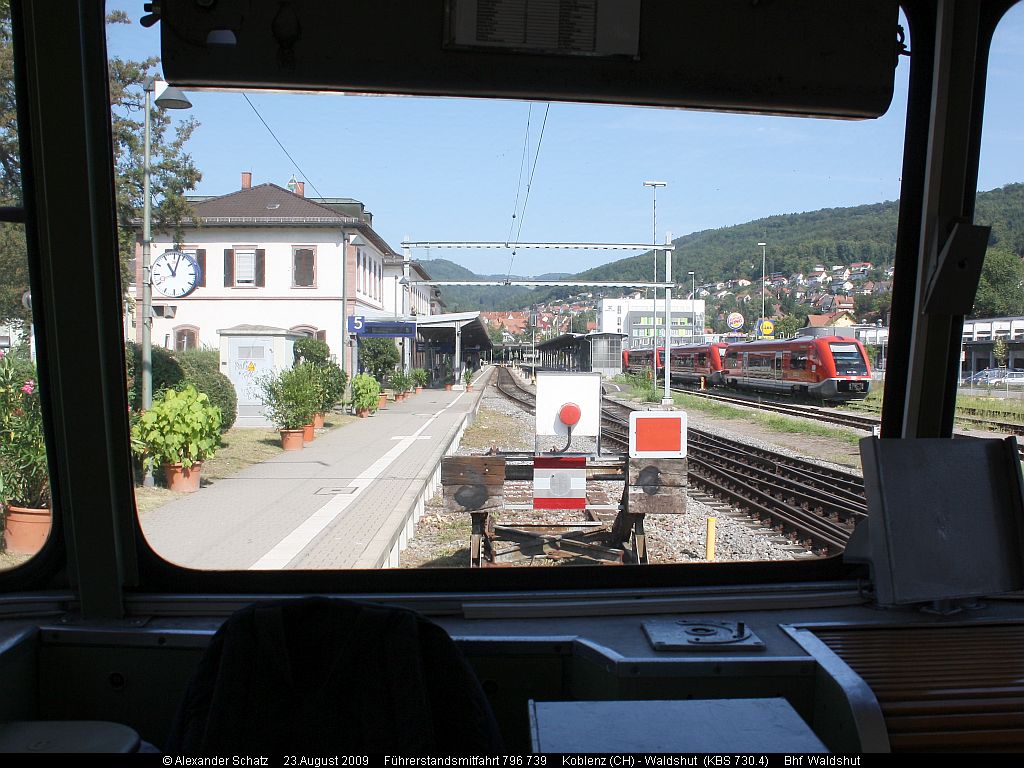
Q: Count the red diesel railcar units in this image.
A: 3